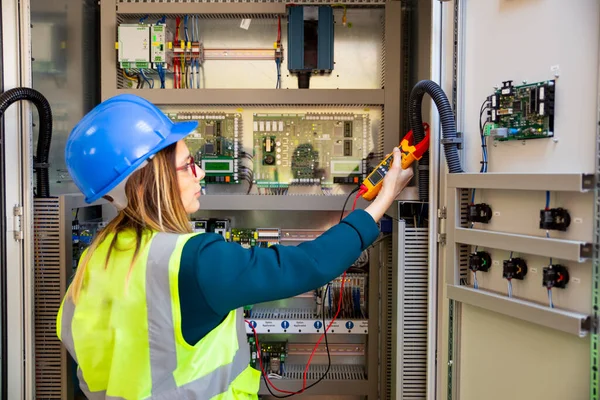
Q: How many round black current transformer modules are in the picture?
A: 5